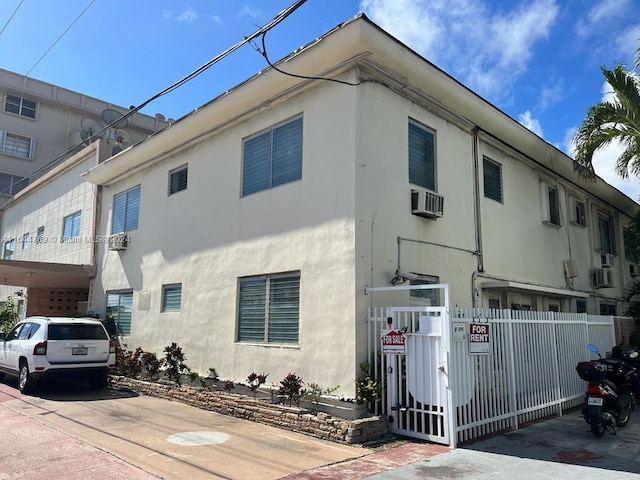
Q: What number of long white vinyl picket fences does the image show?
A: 1